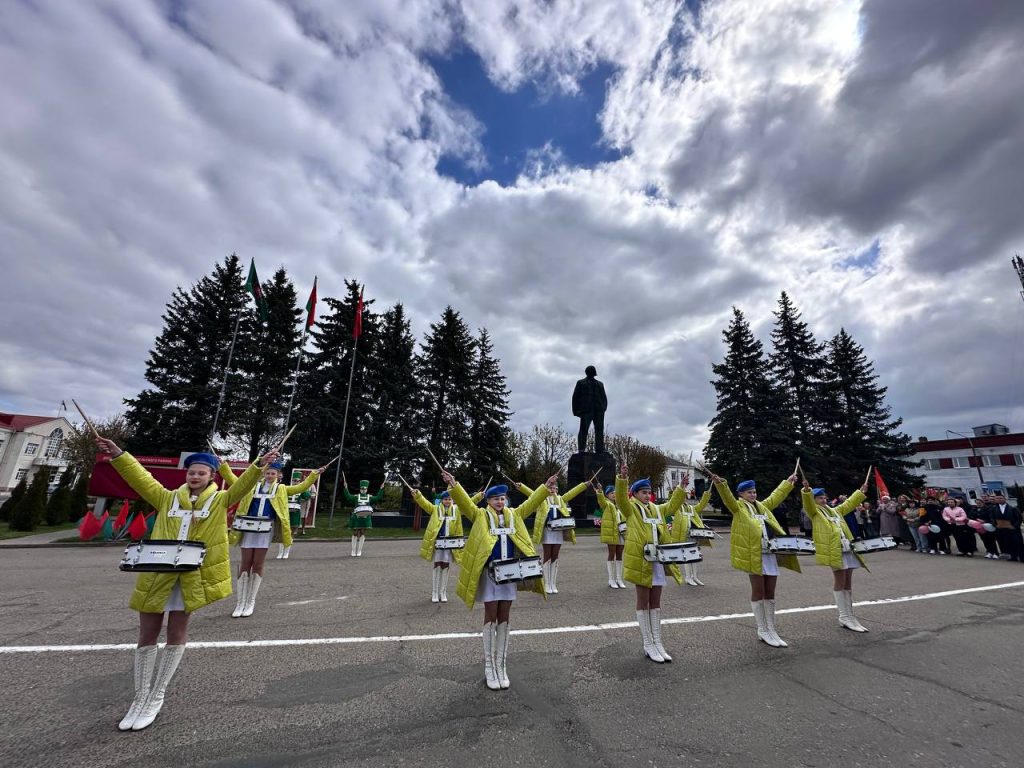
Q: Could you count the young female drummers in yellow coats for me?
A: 10